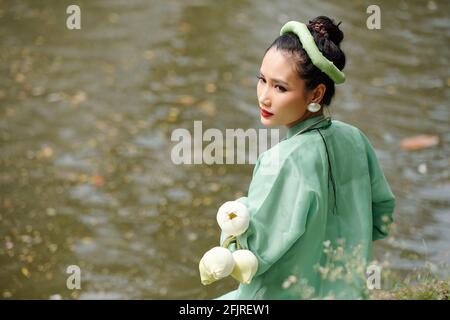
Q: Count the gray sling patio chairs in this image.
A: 0